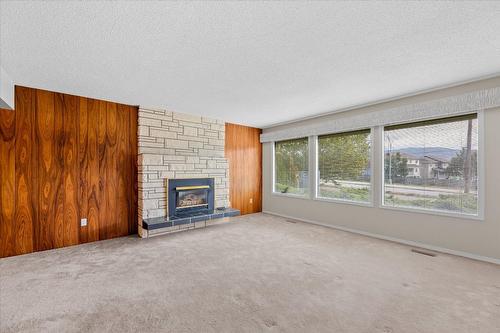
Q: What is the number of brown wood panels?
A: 2